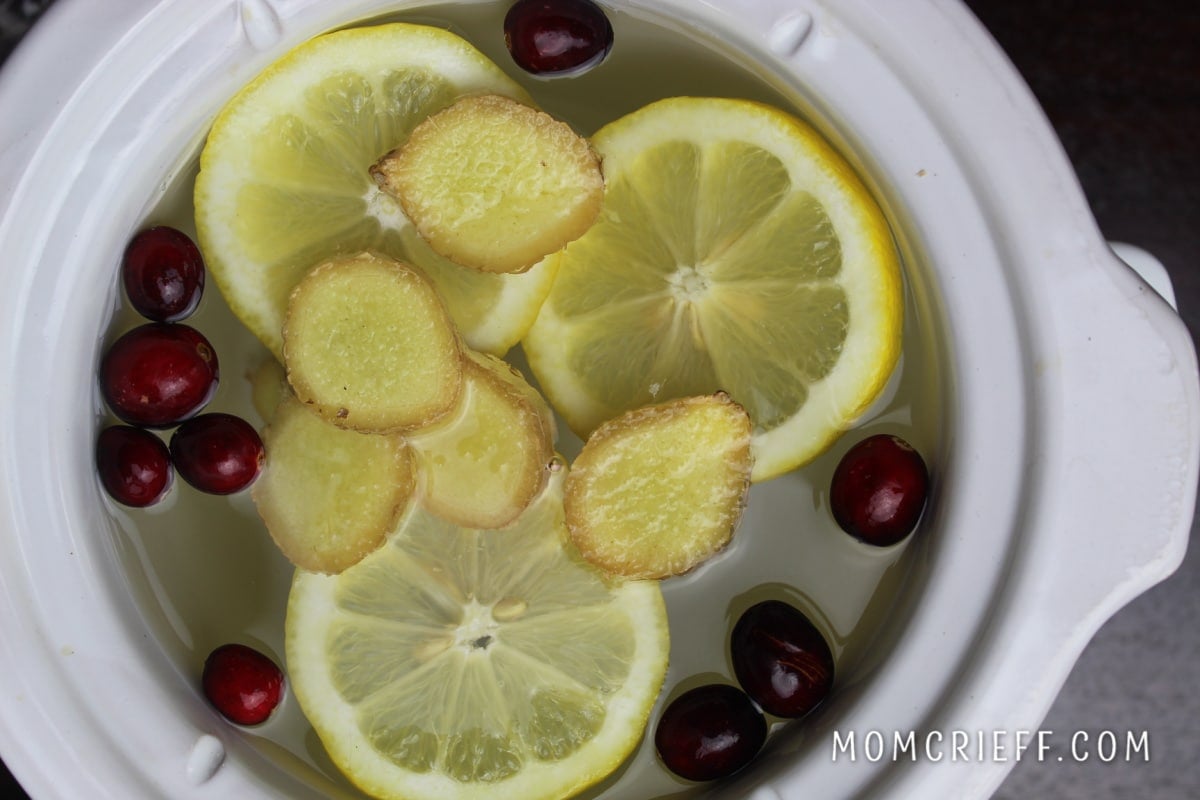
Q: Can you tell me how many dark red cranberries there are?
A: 9